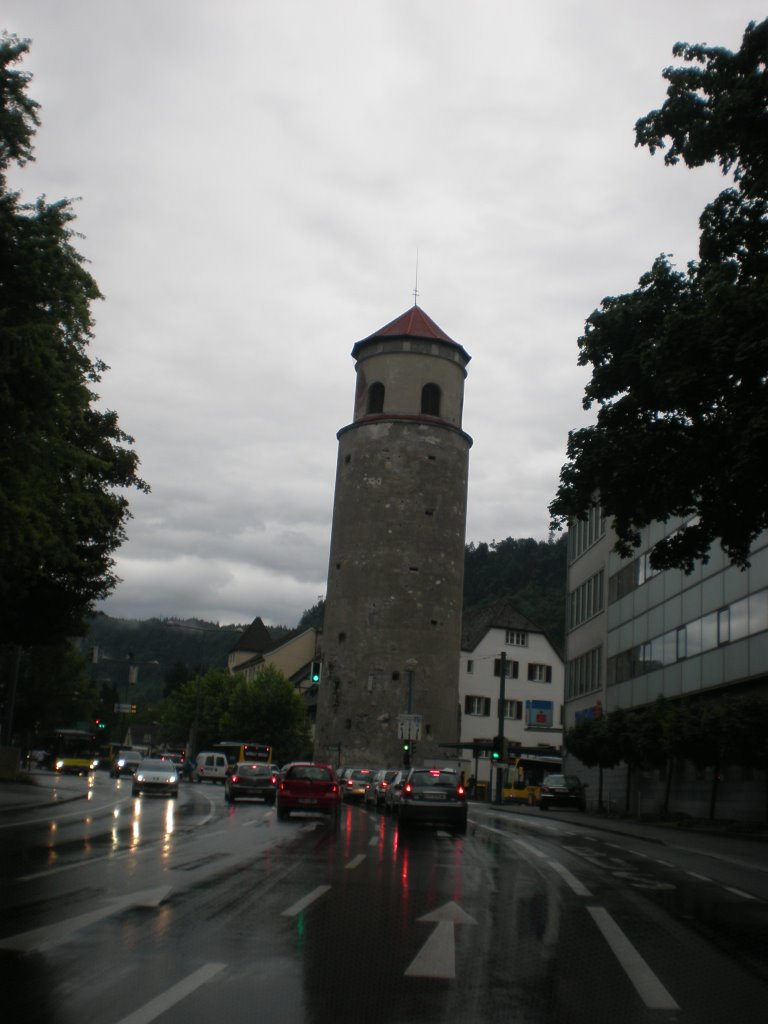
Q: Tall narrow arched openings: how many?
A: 2